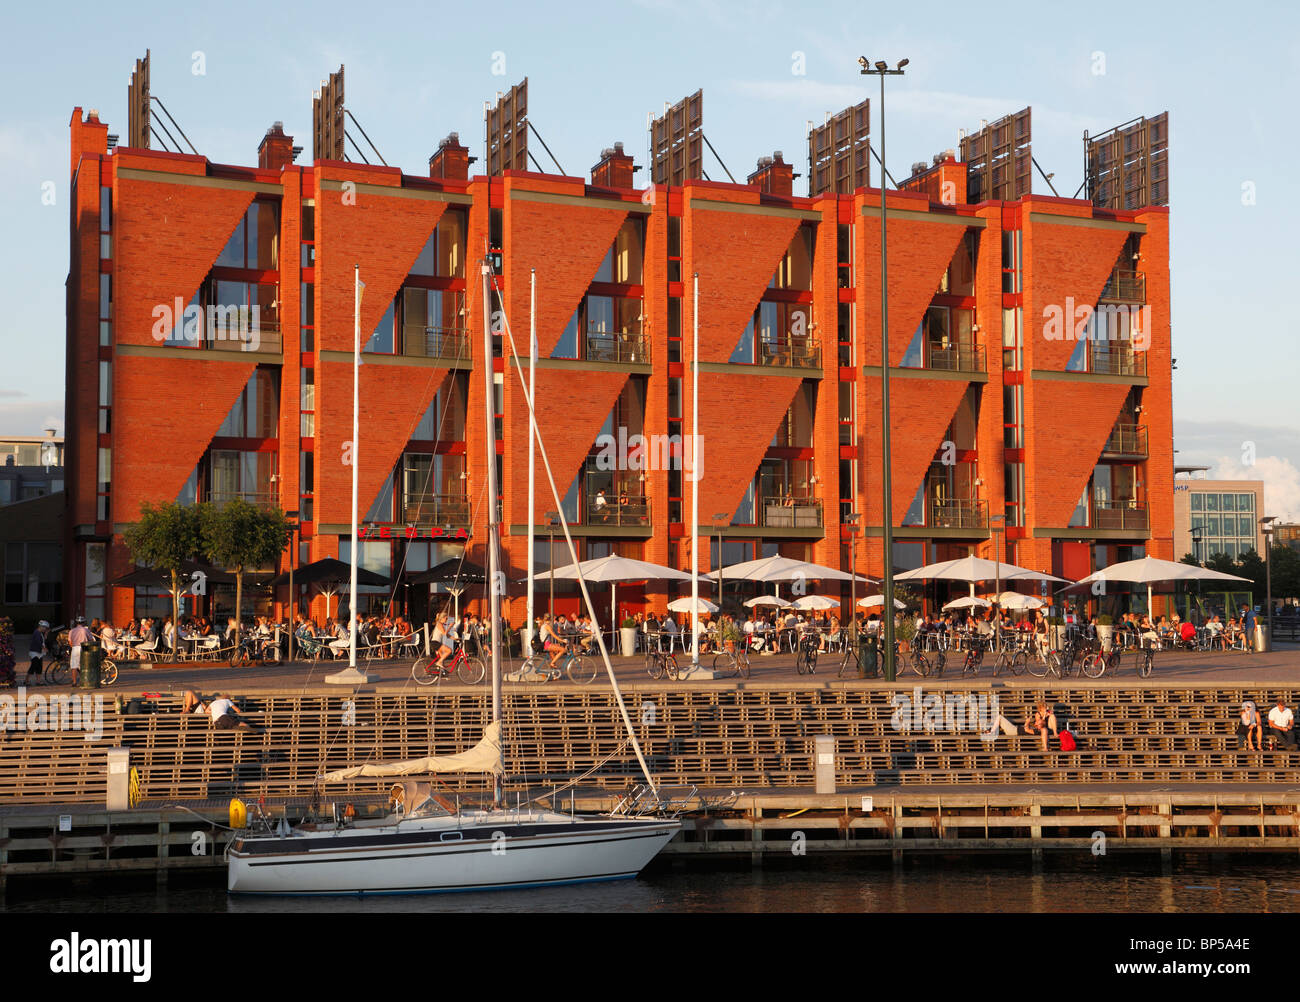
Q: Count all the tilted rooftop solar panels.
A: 7